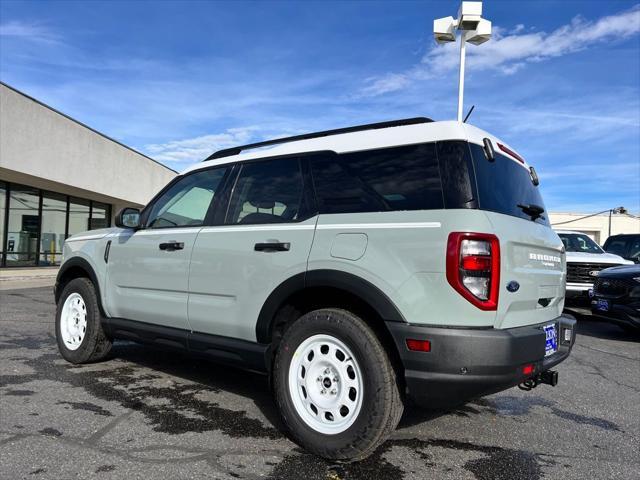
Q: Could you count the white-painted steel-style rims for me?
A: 2